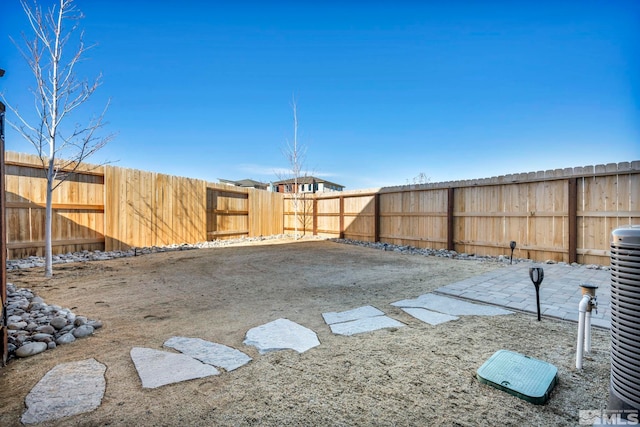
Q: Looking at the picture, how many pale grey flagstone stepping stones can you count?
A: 8